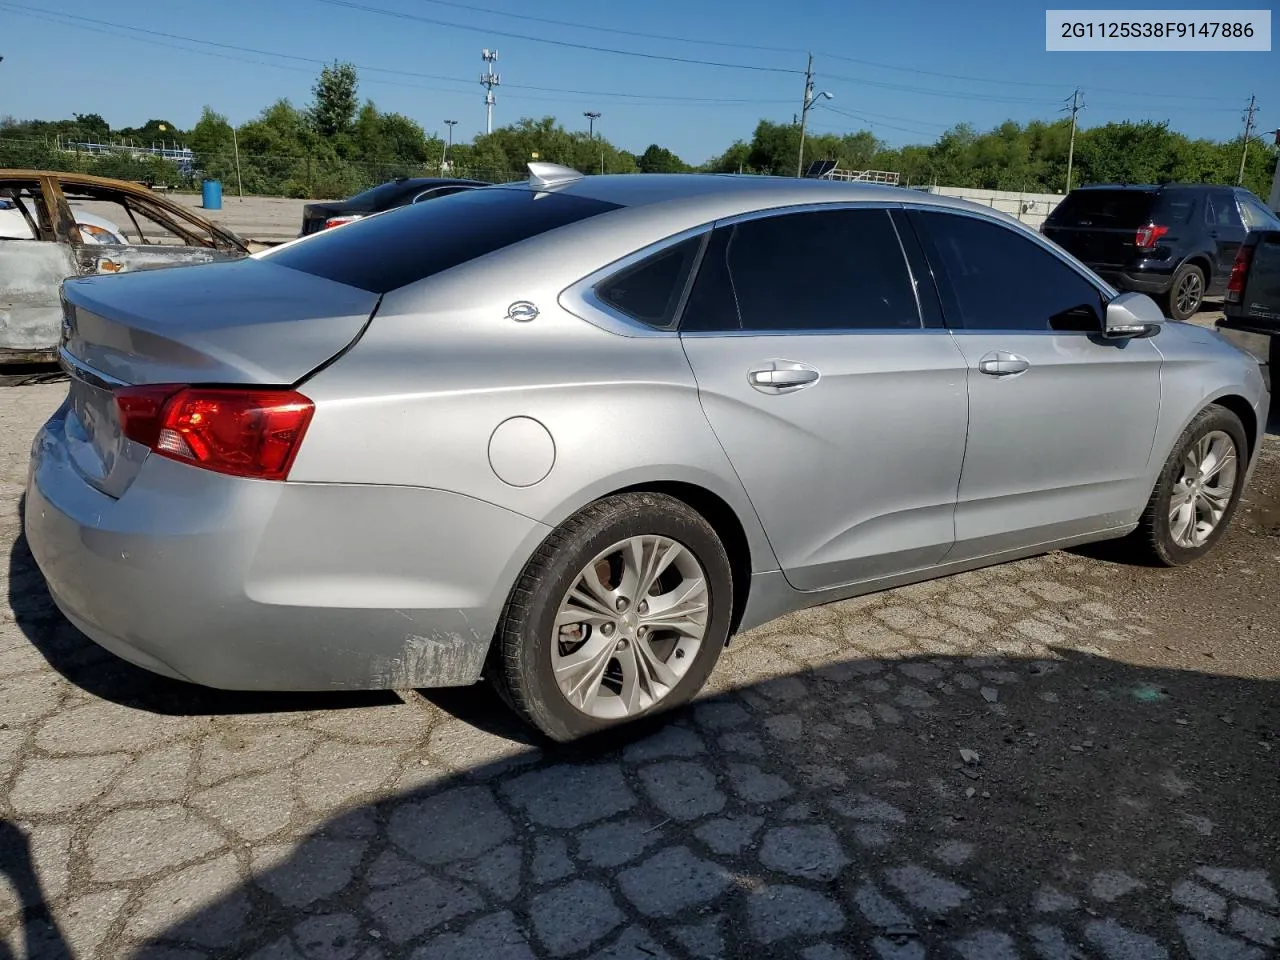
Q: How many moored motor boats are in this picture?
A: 0